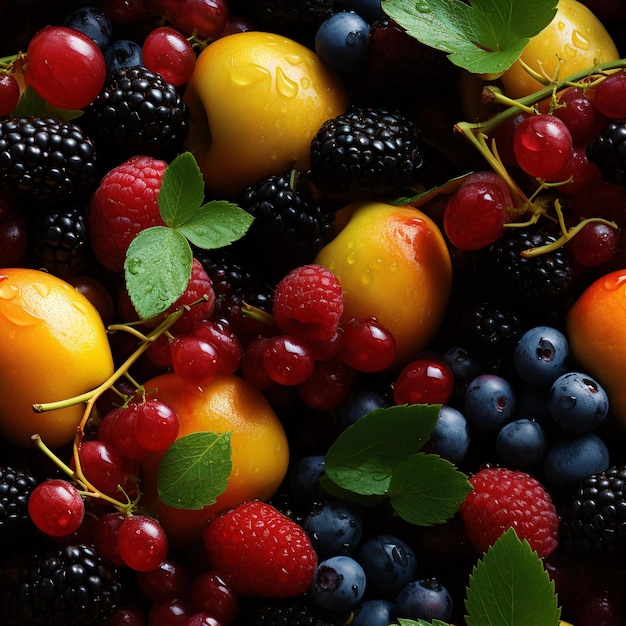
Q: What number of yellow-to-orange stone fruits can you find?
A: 6